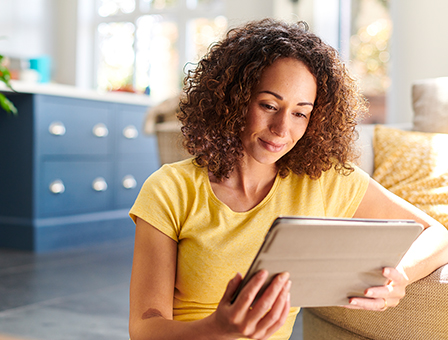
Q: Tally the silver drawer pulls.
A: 6